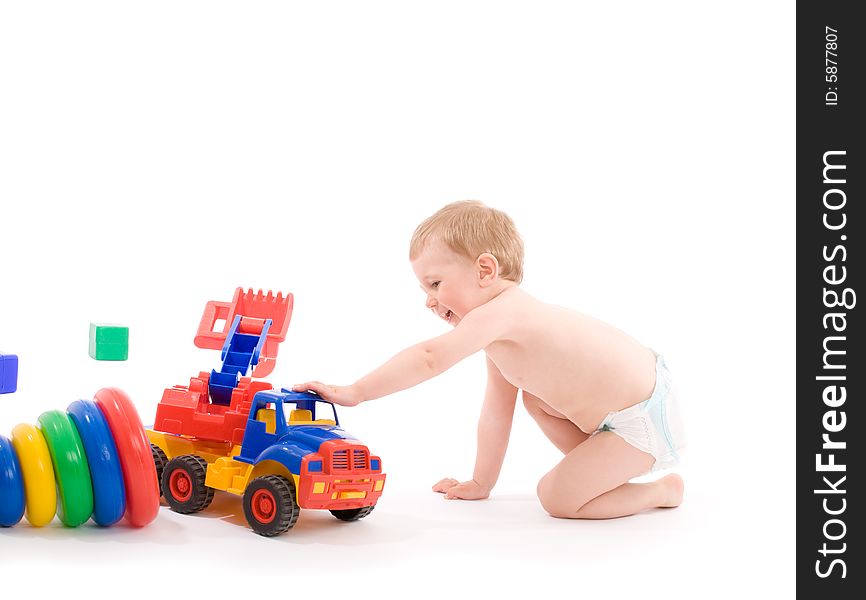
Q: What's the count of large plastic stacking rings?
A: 5